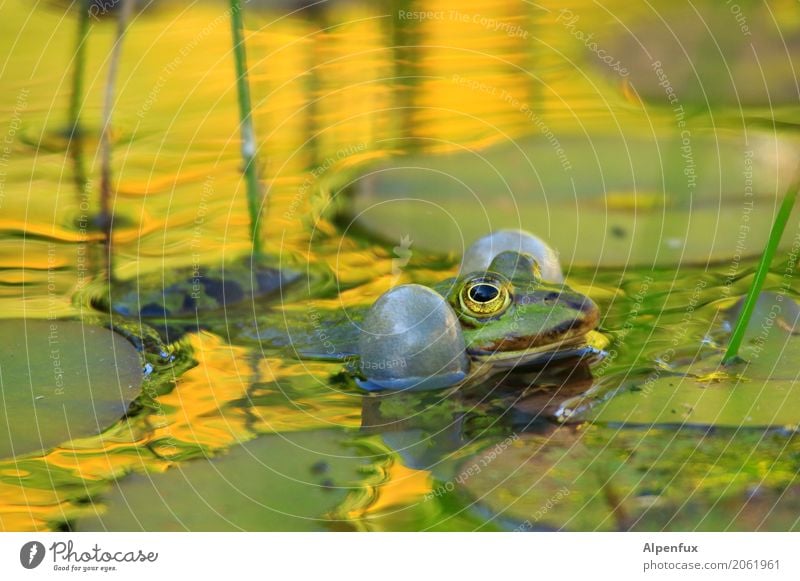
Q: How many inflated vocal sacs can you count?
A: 2